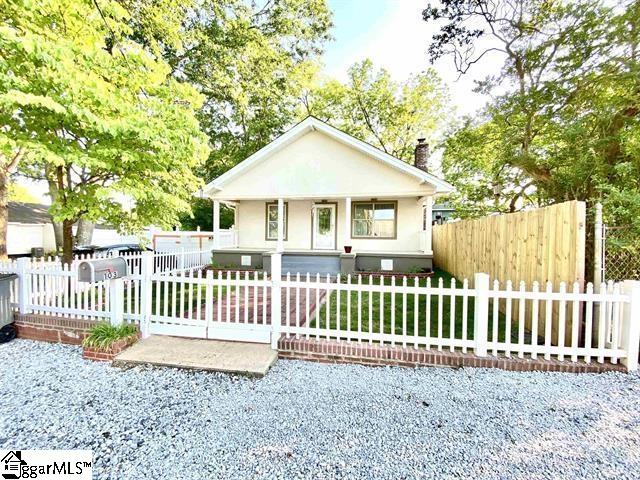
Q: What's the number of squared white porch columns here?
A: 4